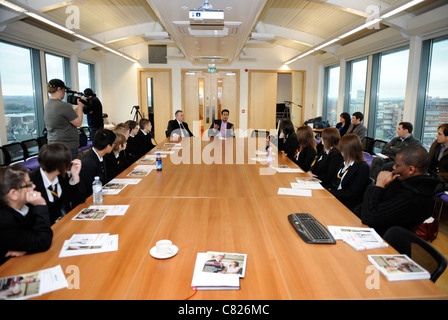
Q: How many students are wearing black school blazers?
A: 11